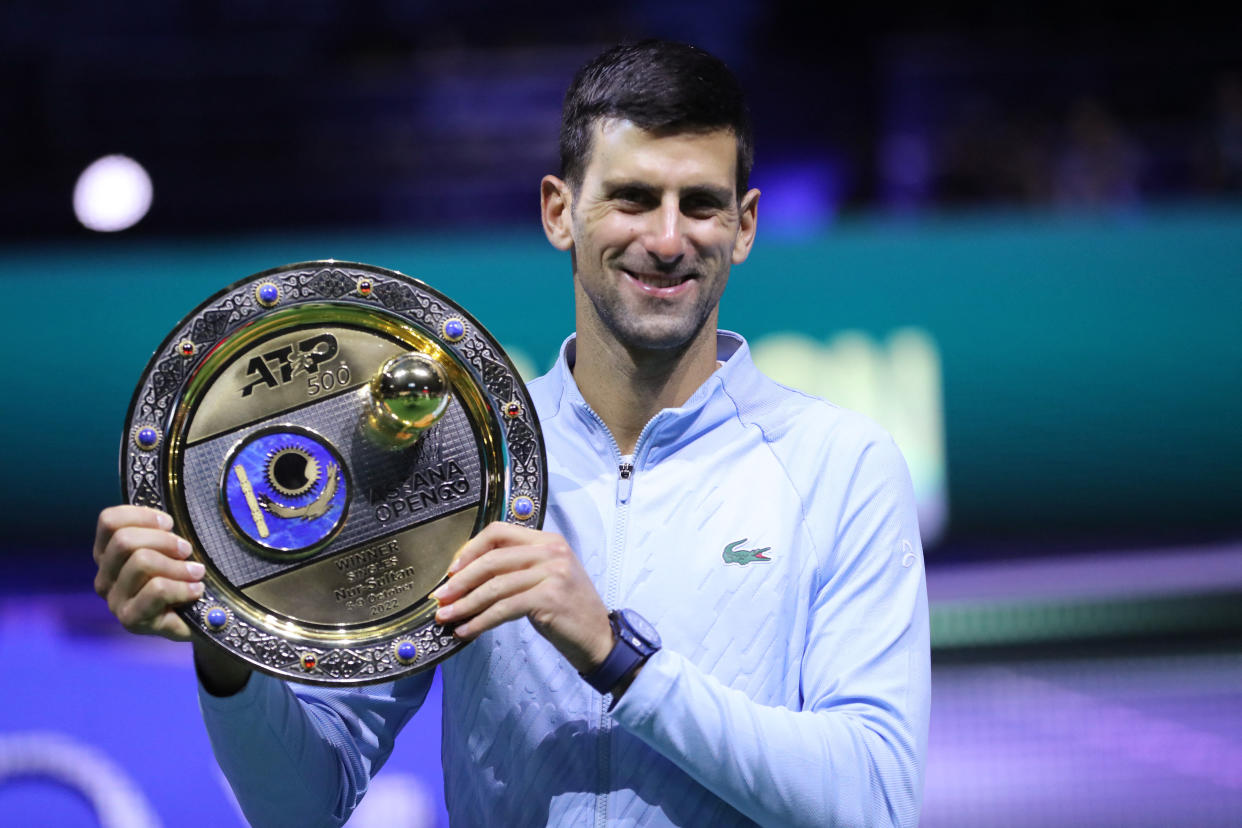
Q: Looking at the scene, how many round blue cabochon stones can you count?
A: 6